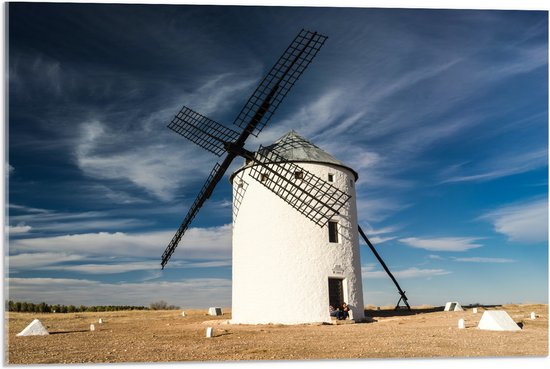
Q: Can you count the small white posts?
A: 7